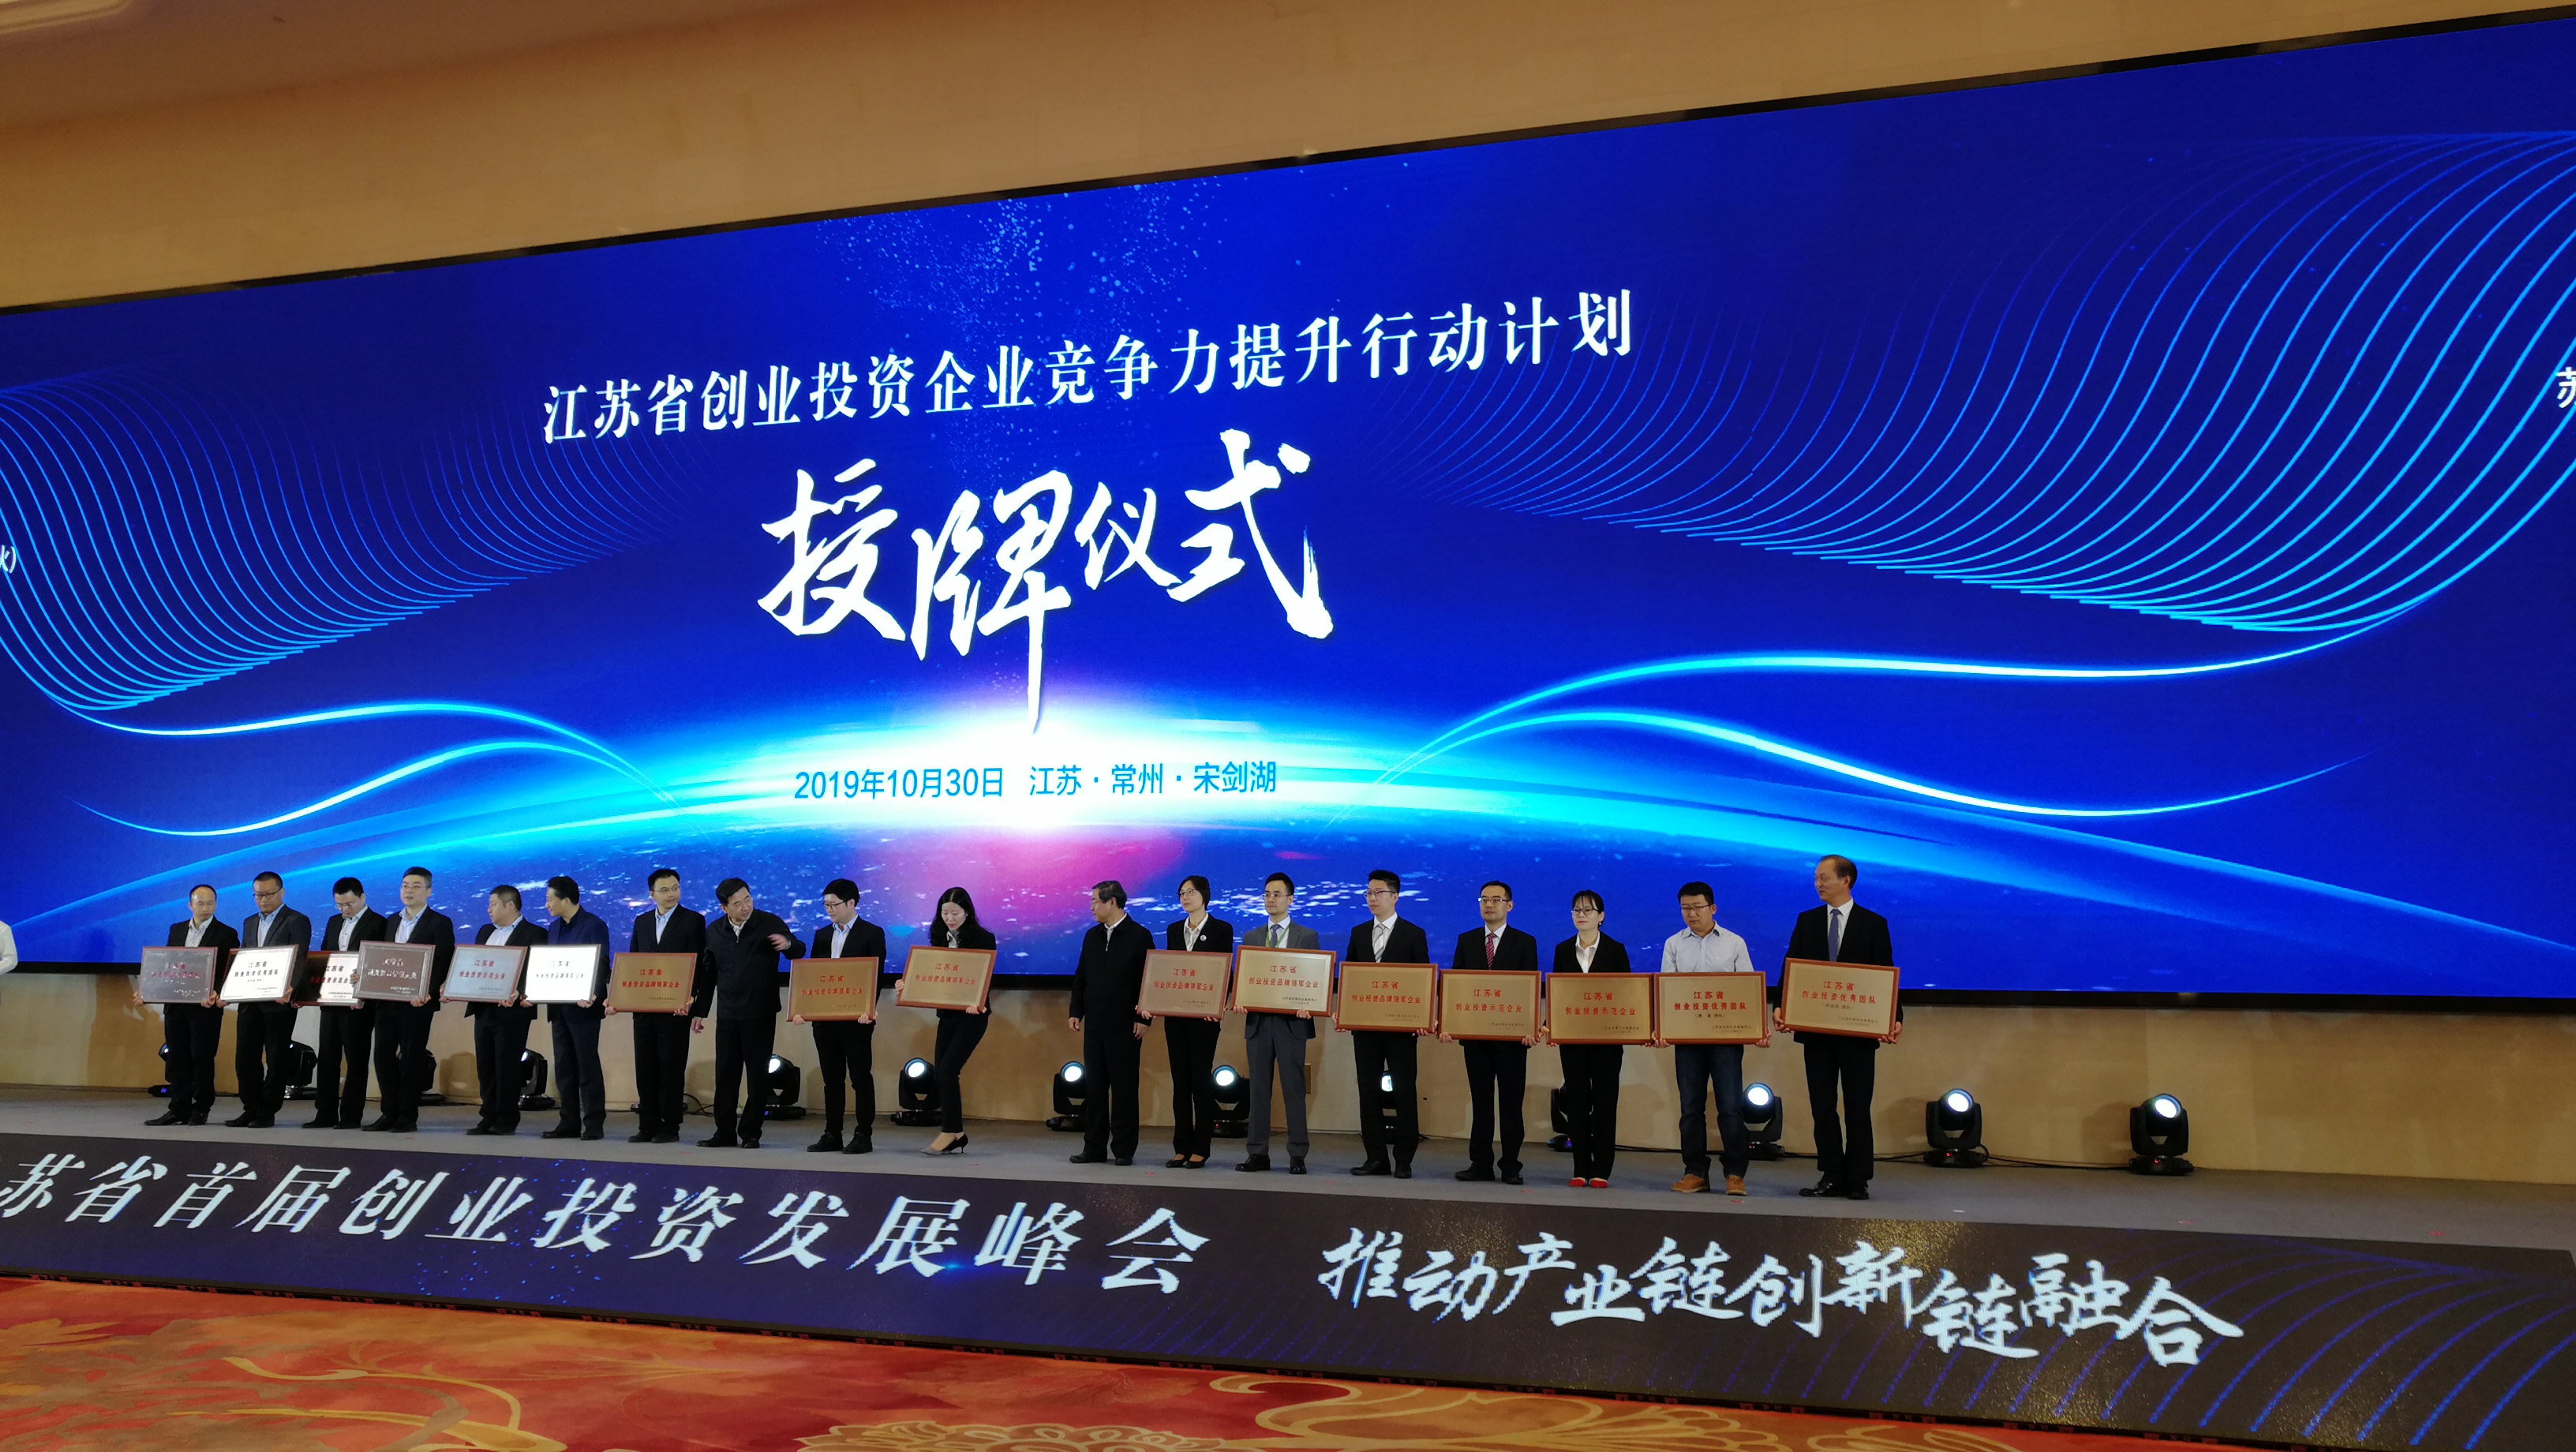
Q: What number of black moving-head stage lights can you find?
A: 13